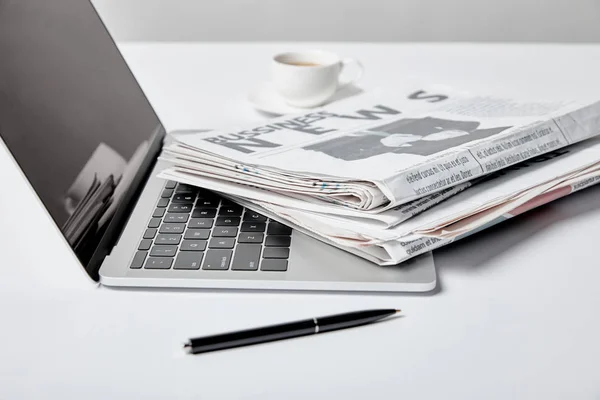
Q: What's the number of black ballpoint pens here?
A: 1